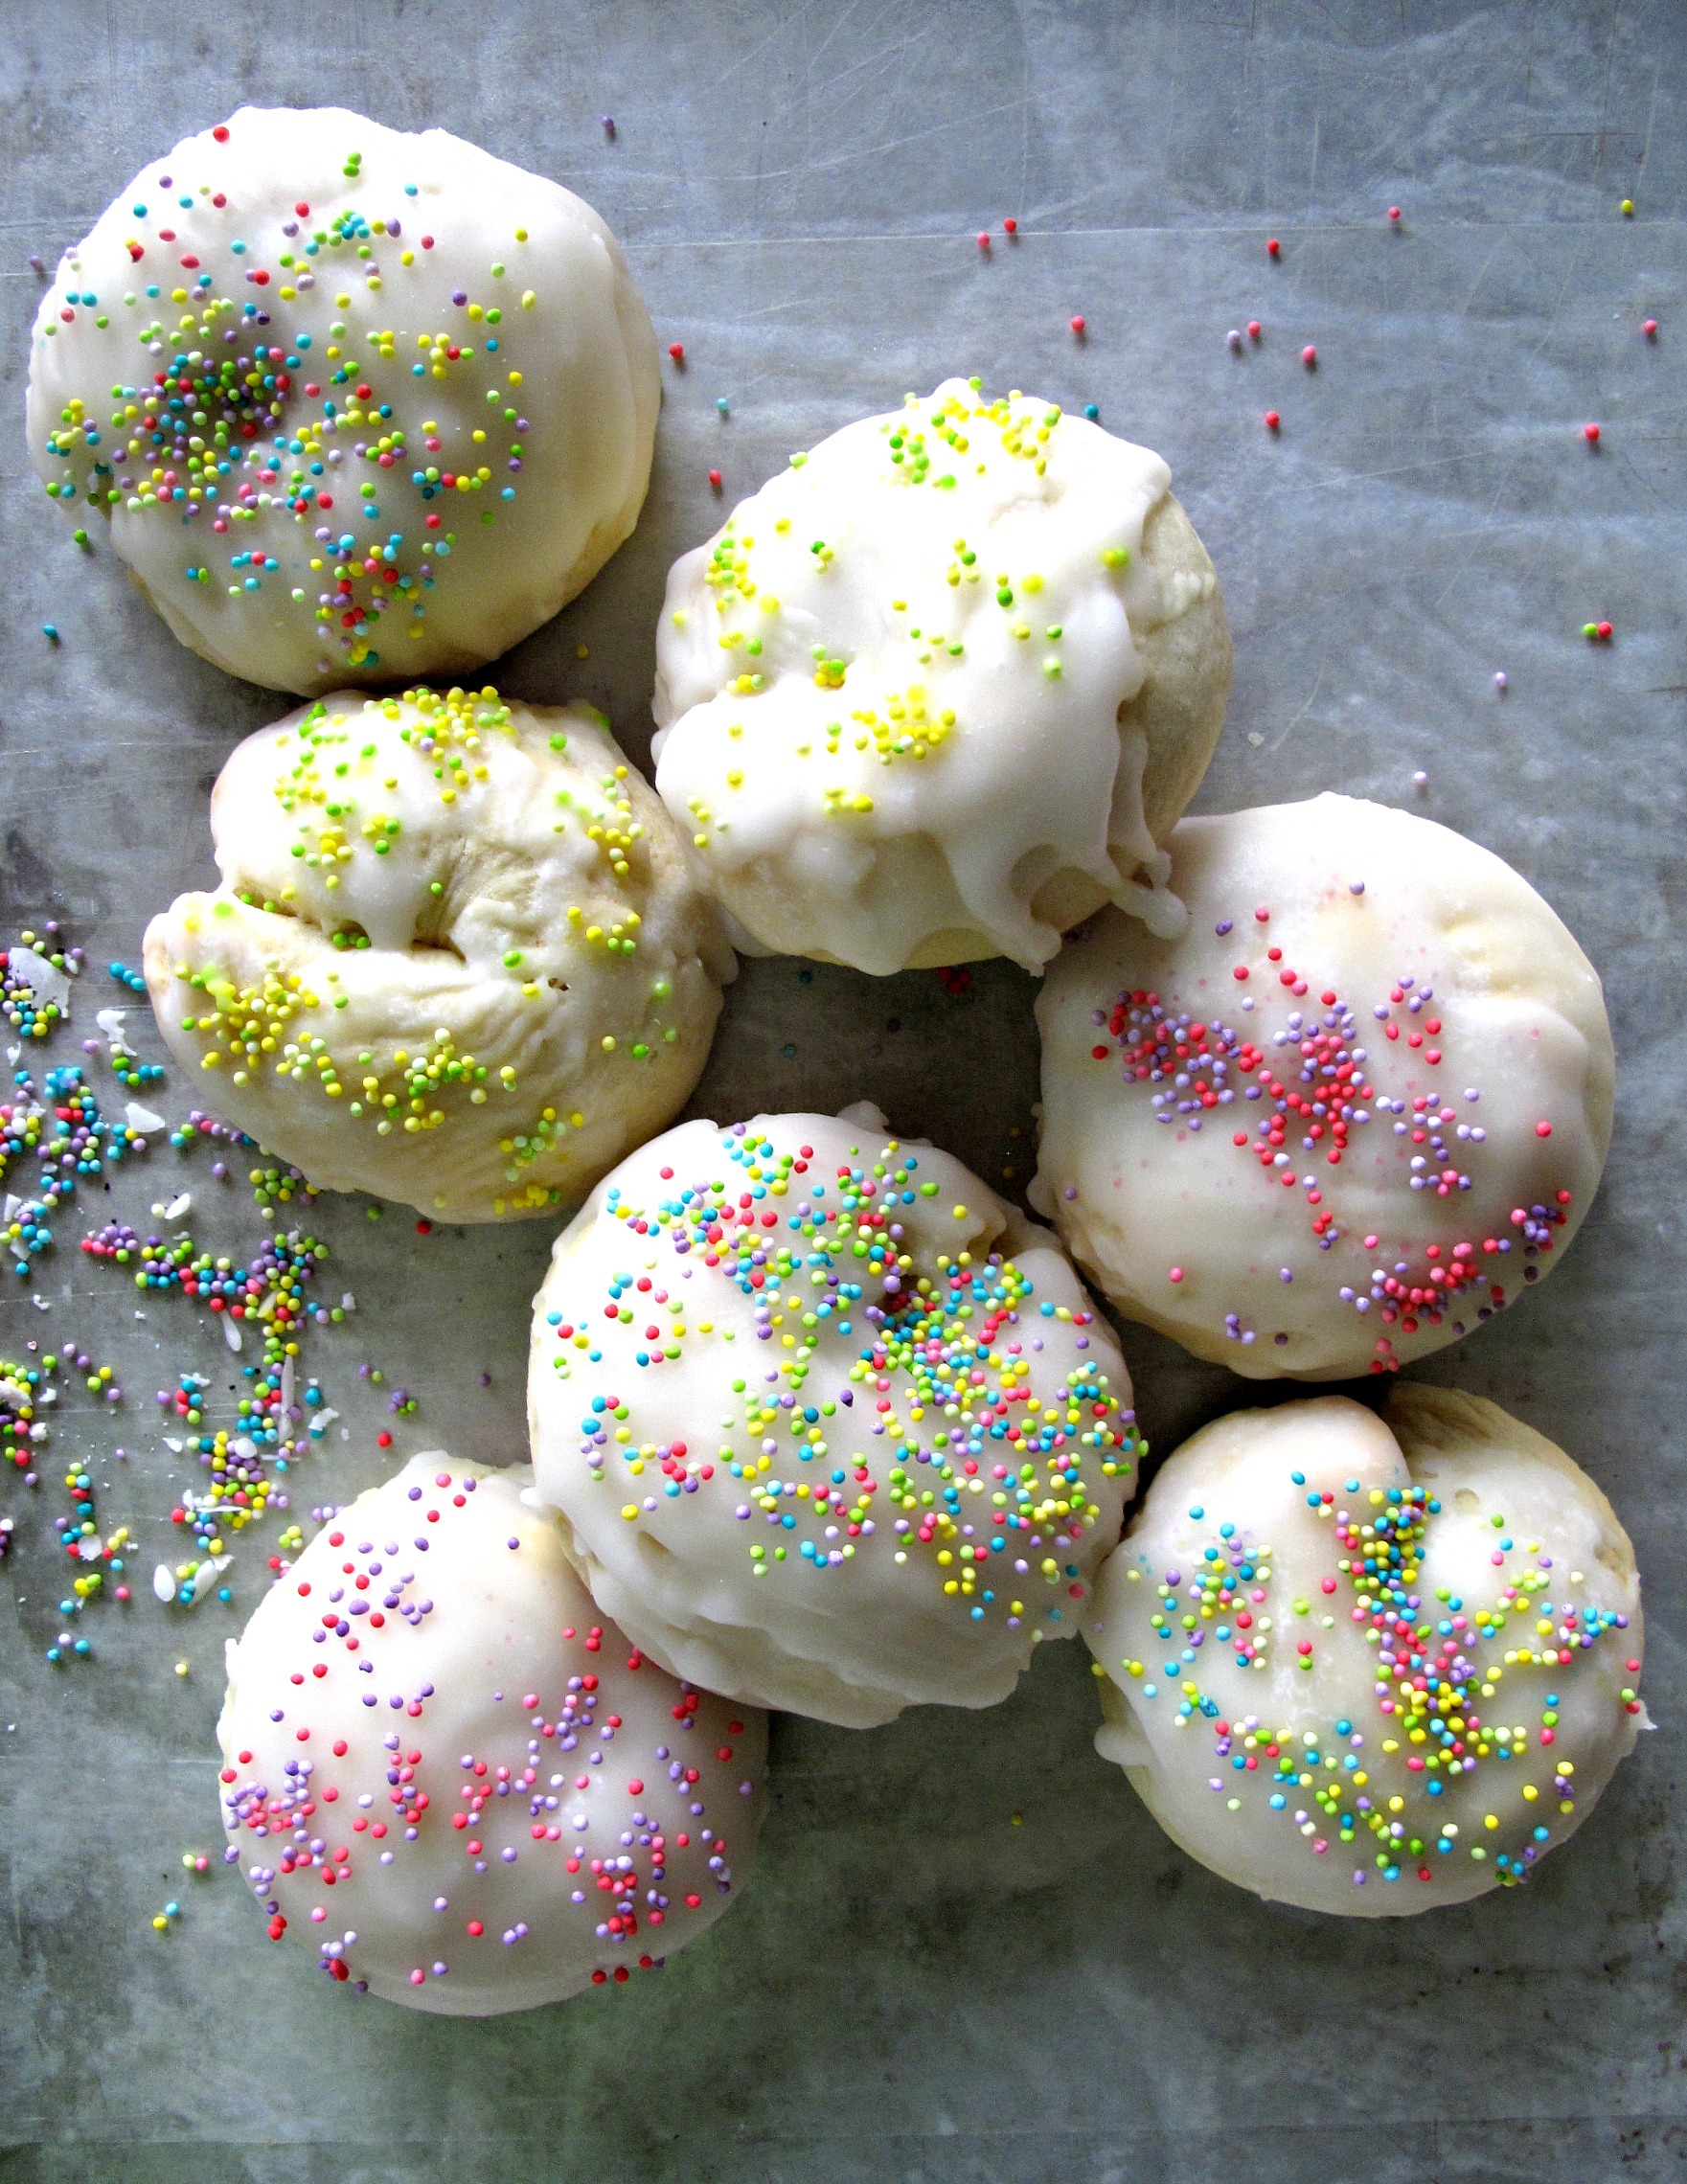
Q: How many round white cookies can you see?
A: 7